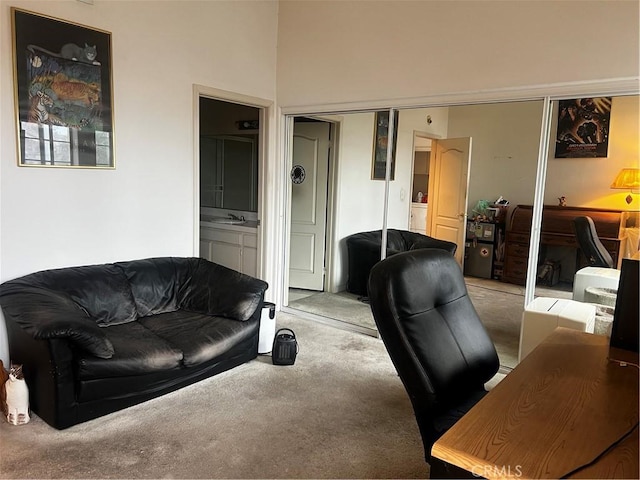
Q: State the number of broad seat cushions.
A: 2